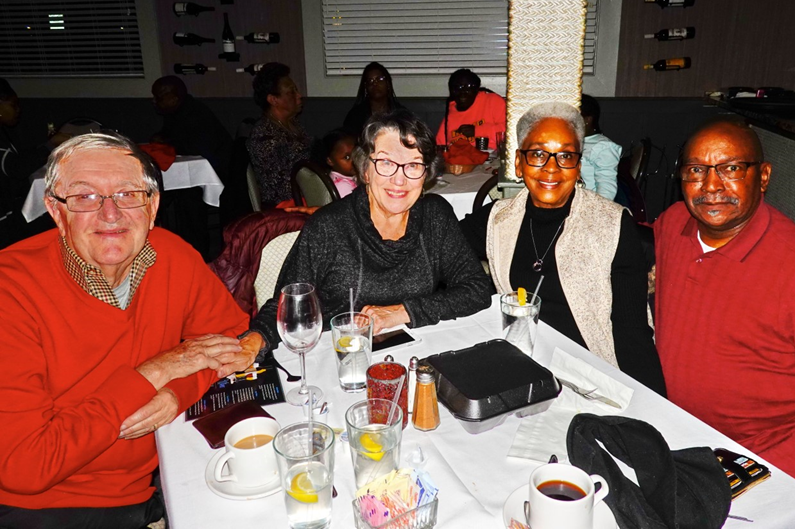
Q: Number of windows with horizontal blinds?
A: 2